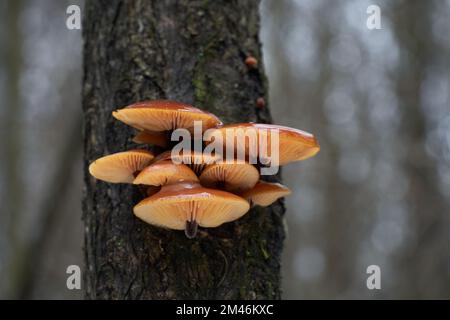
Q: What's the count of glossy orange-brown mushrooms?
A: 9